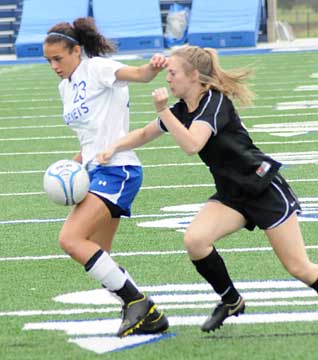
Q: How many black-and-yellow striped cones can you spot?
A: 0